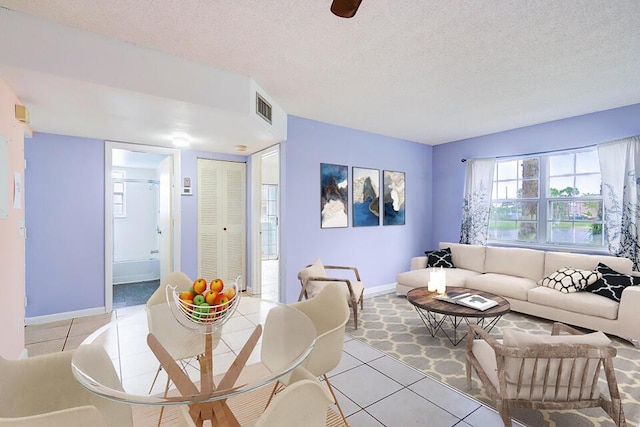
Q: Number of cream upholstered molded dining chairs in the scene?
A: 4